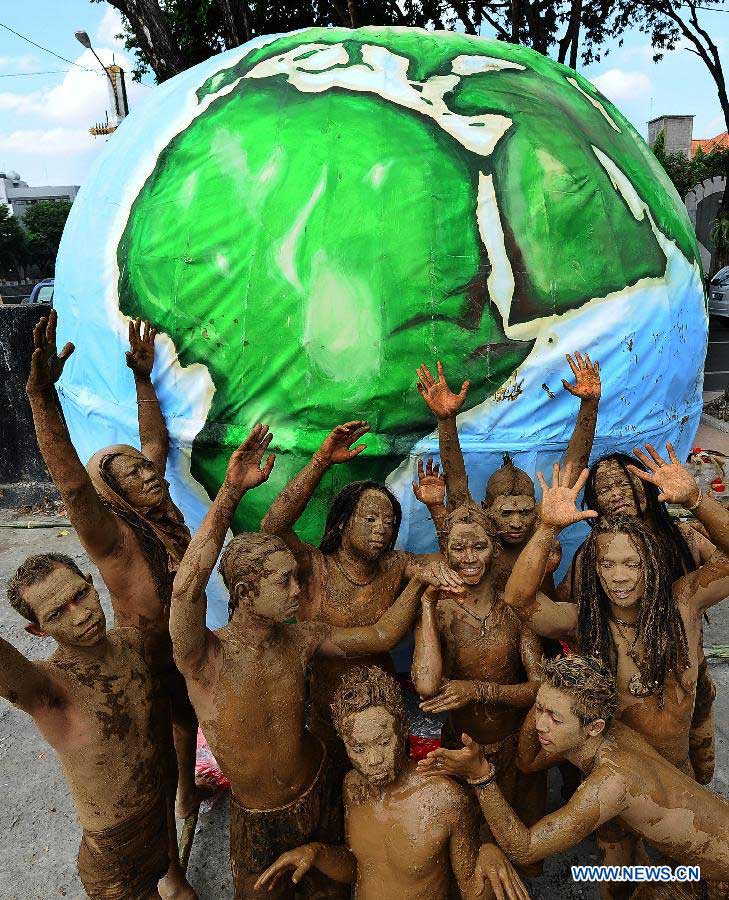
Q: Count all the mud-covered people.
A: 10